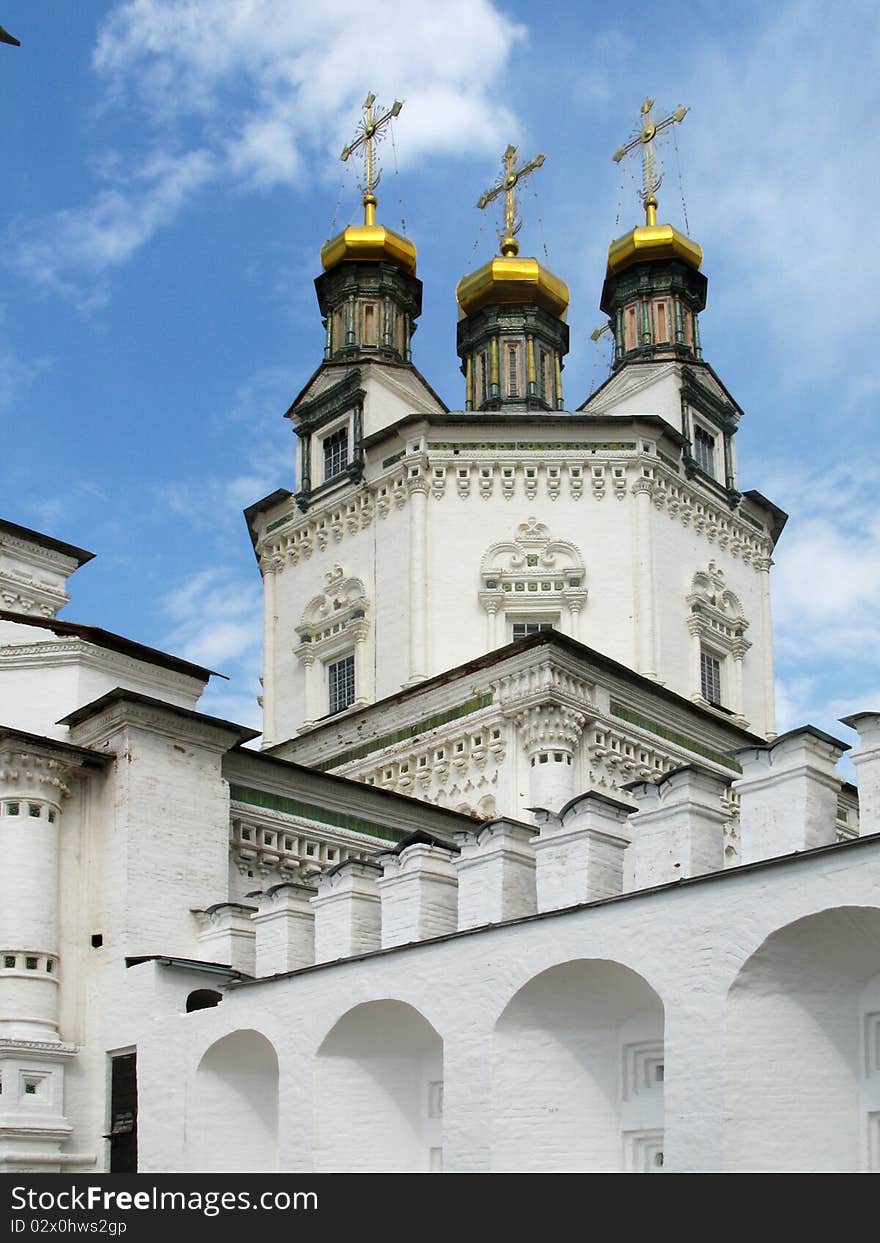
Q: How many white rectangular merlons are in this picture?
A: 9